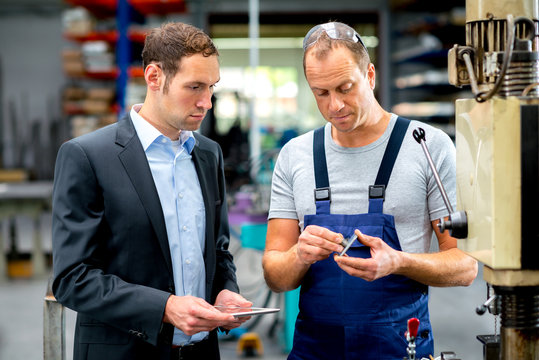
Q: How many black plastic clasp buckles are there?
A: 2